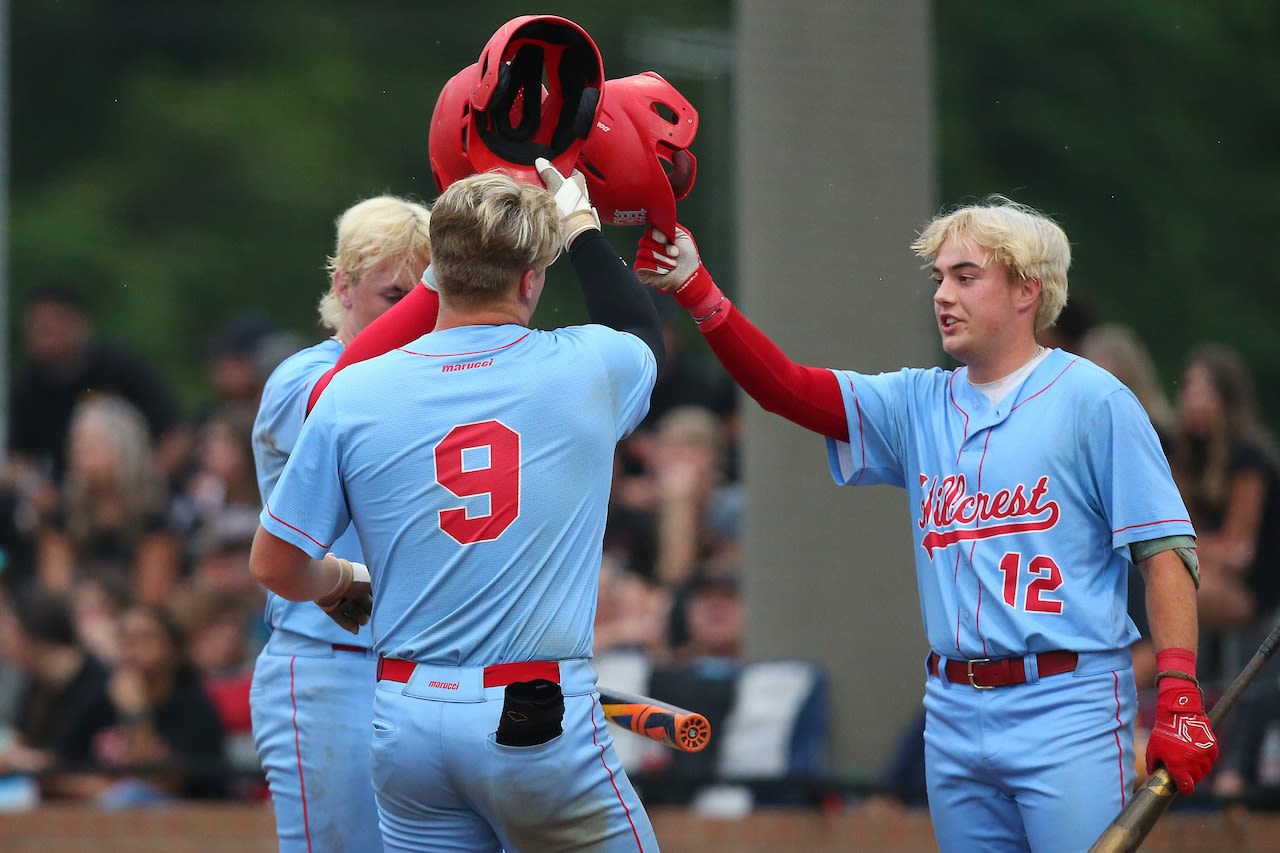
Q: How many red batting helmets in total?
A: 3